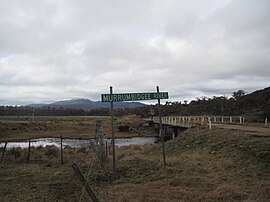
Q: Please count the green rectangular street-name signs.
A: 1